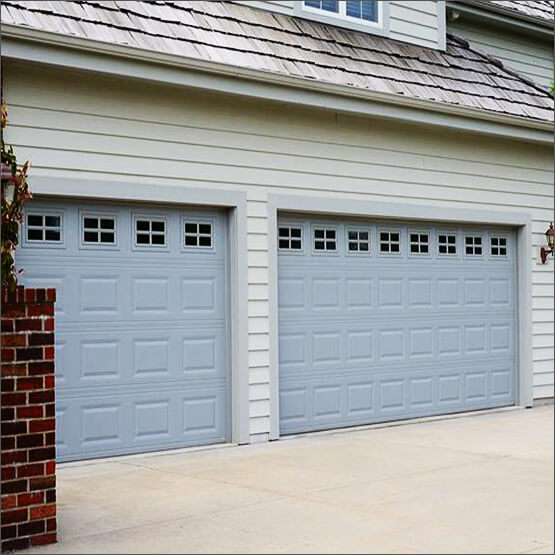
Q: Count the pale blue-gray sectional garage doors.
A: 2